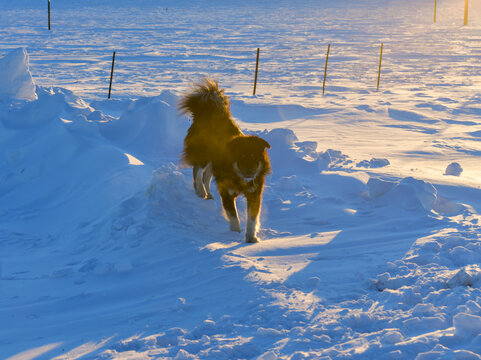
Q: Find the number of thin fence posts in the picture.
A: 7